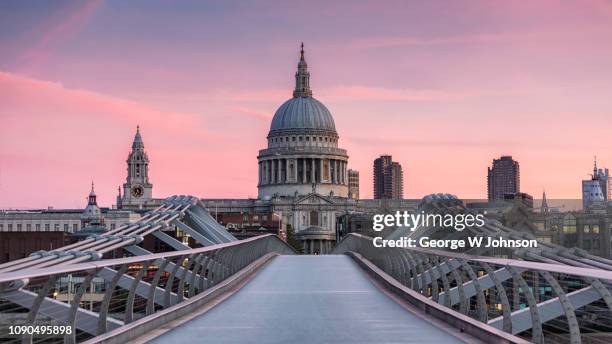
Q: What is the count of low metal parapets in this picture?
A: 2